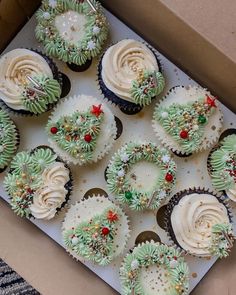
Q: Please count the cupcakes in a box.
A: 12